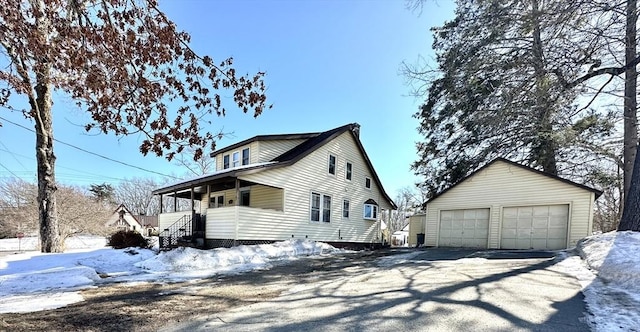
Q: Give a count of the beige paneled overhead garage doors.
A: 2